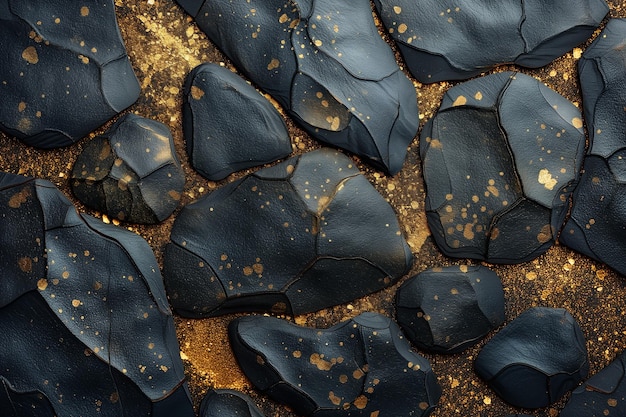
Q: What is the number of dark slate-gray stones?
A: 14